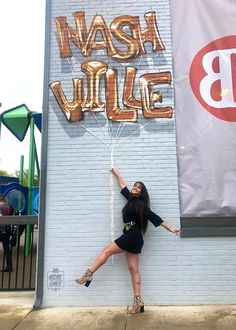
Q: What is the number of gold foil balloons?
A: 9